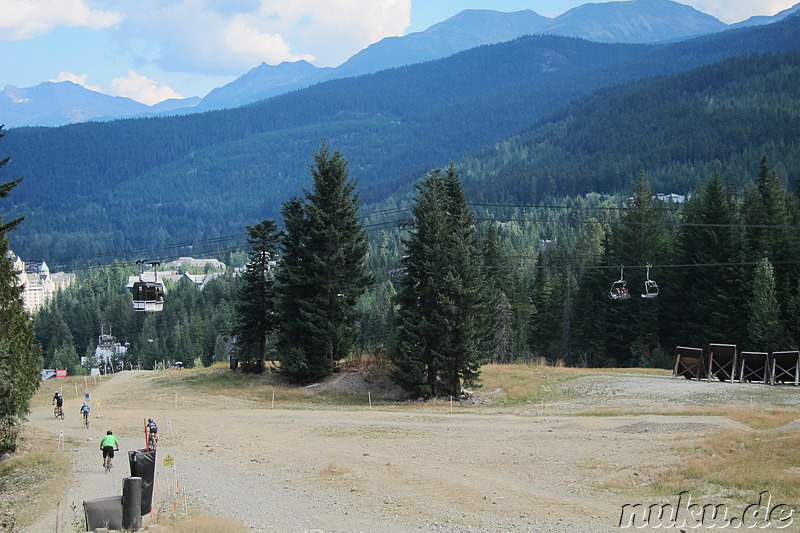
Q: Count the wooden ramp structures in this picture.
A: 4